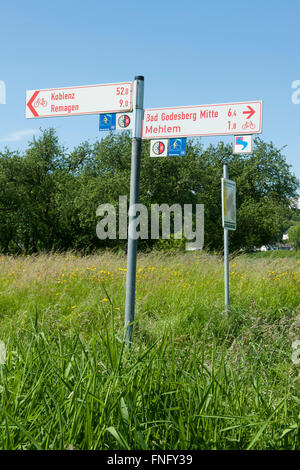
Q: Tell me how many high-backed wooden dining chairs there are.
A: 0